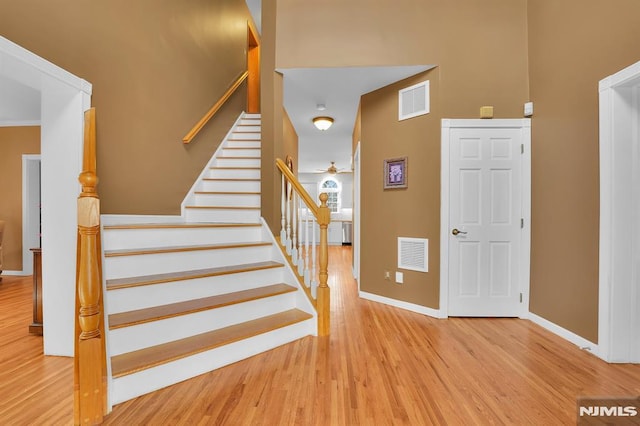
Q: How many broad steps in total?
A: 5